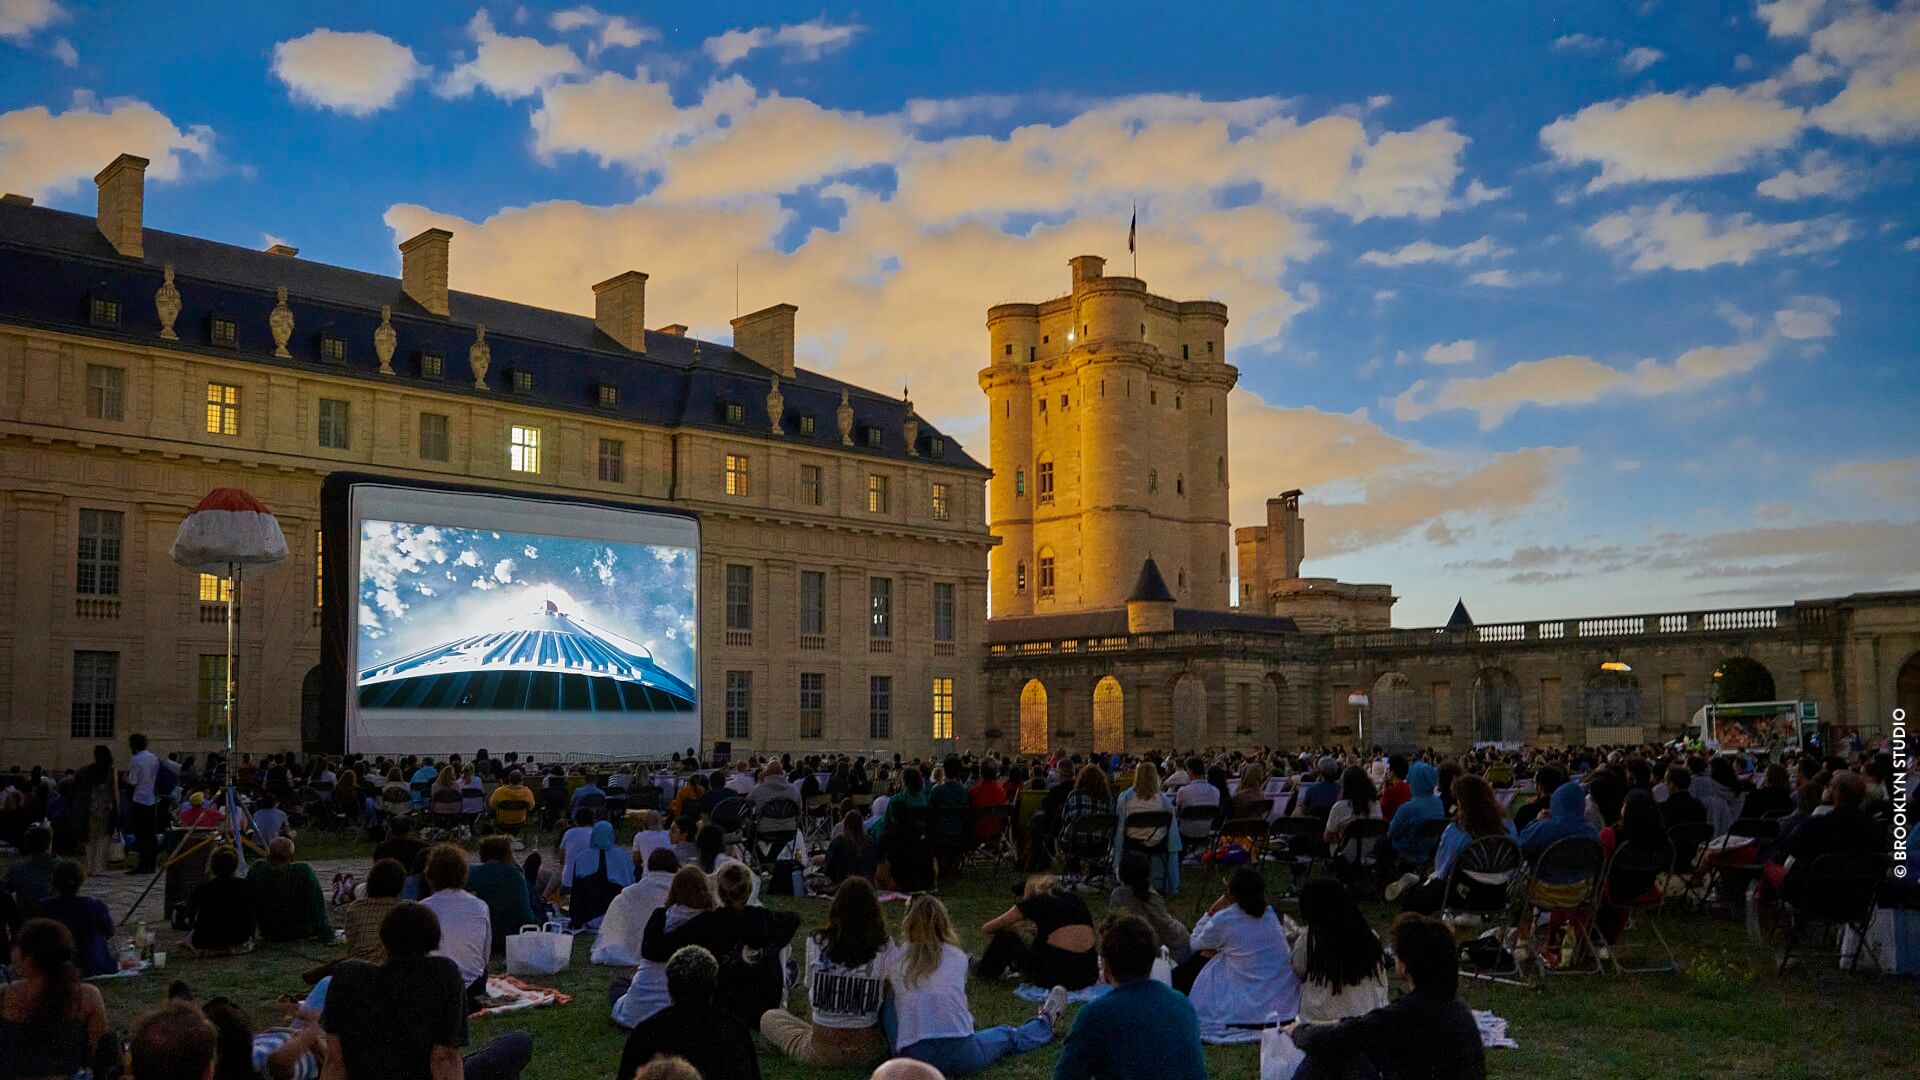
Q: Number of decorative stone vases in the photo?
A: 7